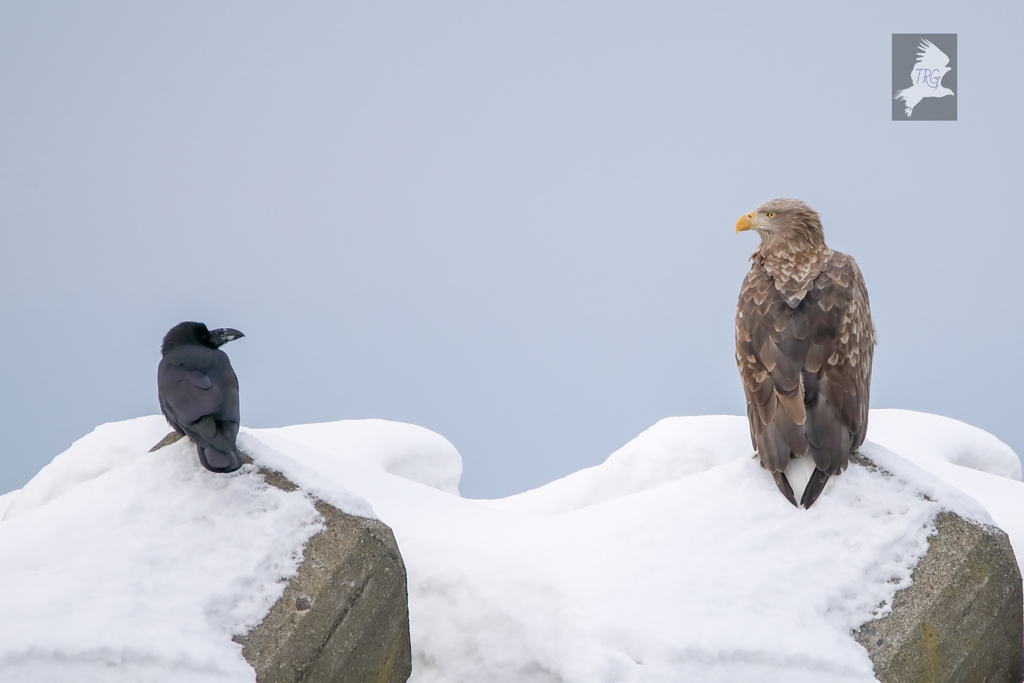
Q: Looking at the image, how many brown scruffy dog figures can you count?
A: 0